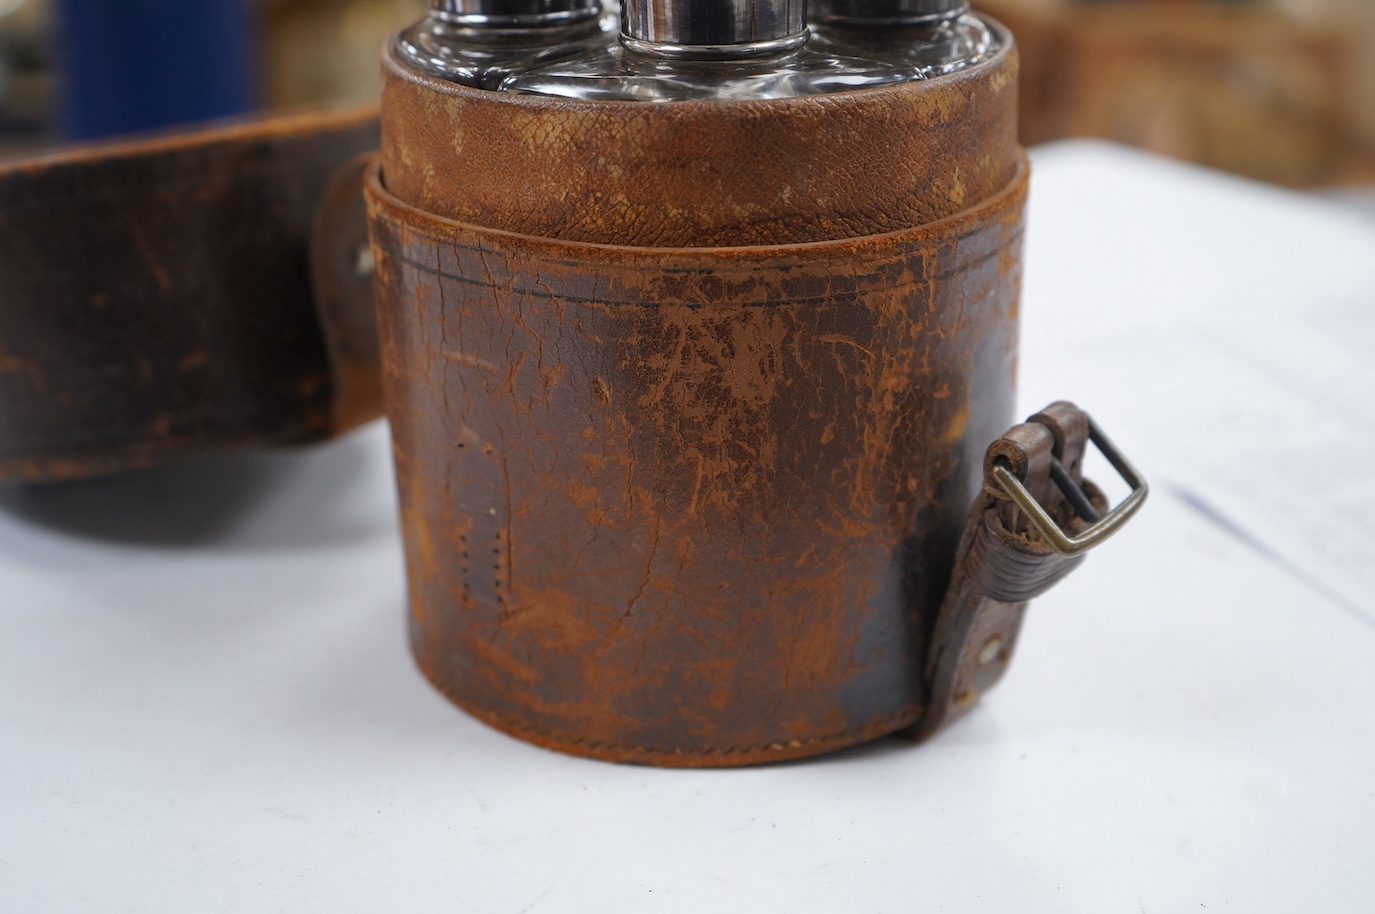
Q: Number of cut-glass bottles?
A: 3